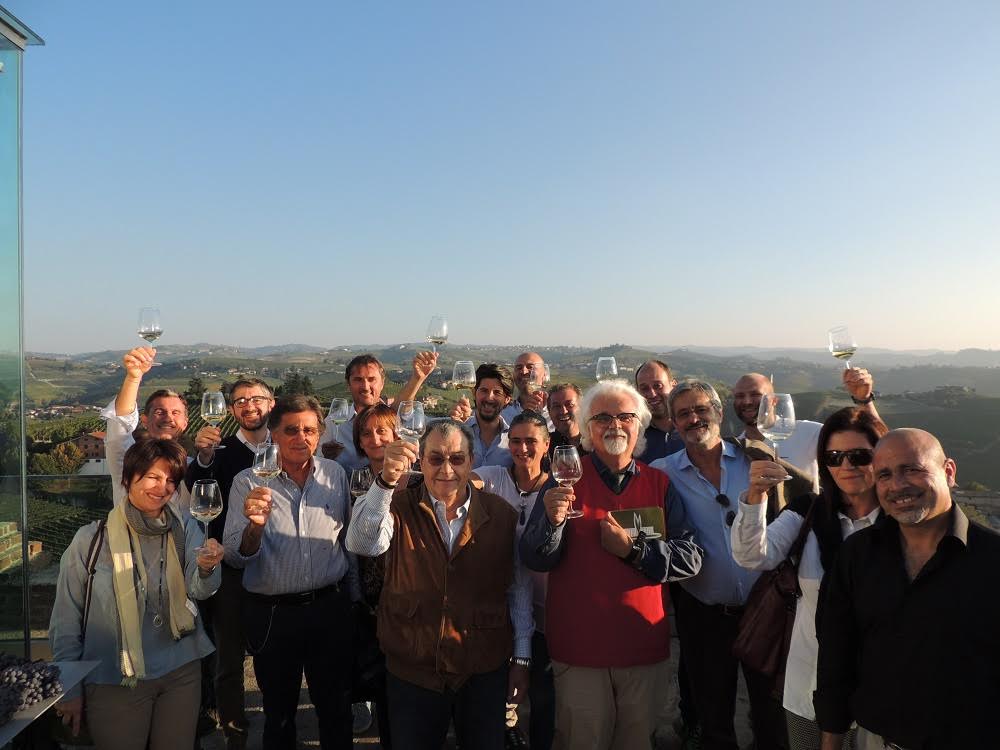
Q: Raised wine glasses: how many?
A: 14